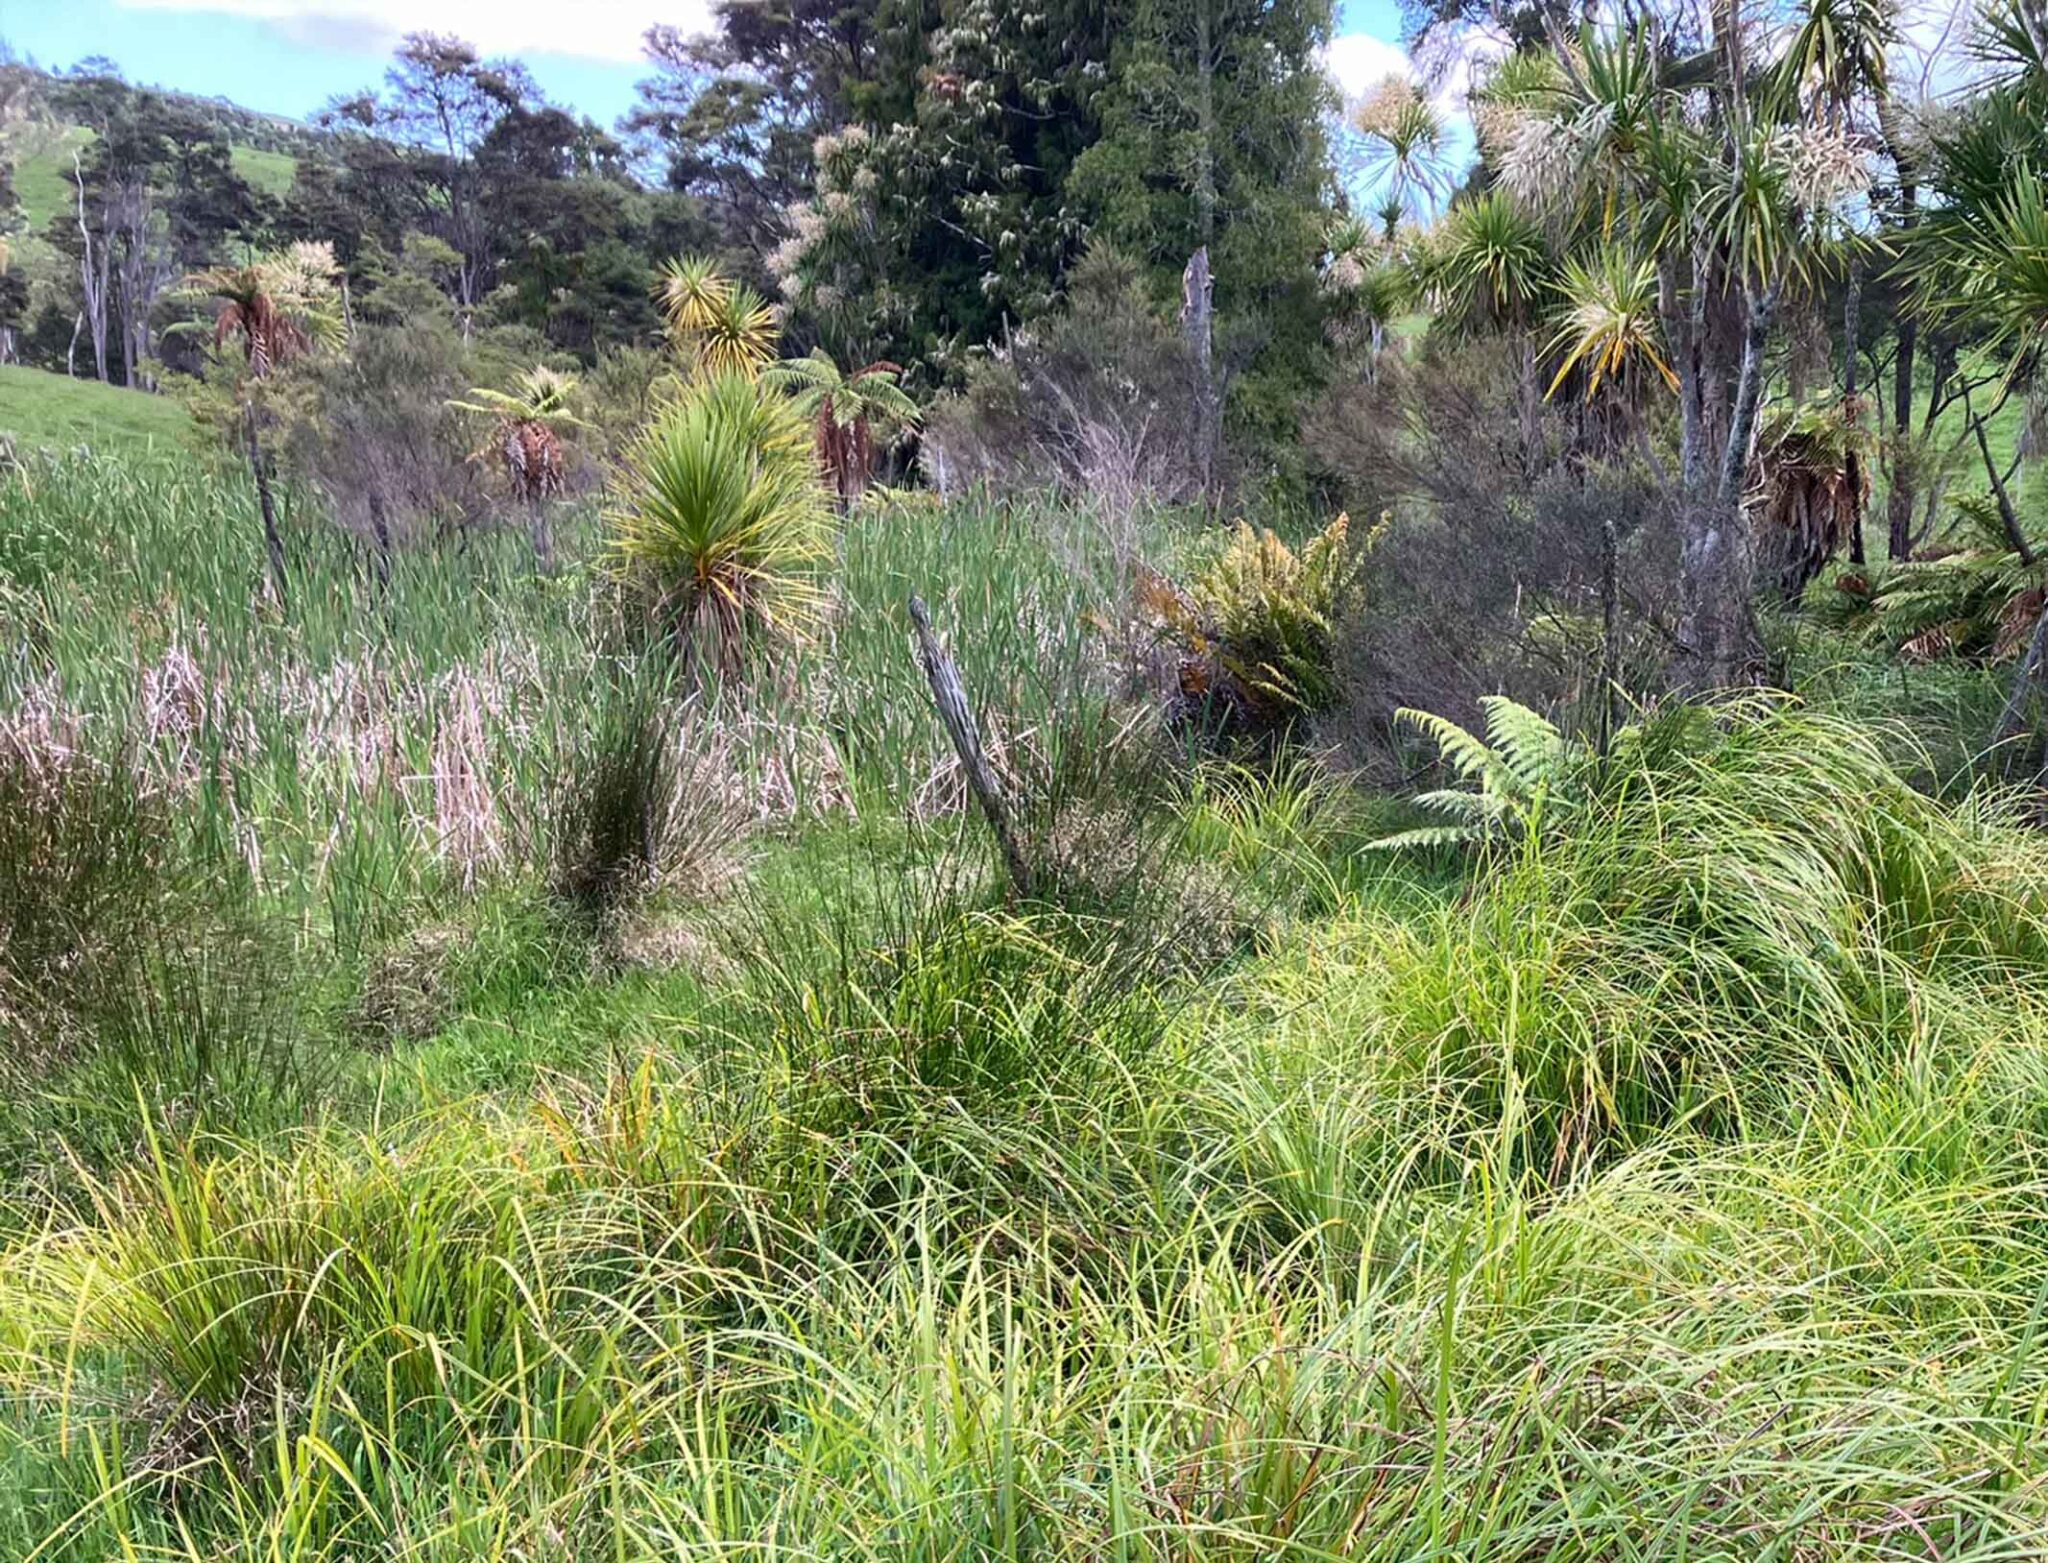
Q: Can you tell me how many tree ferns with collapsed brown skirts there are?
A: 4